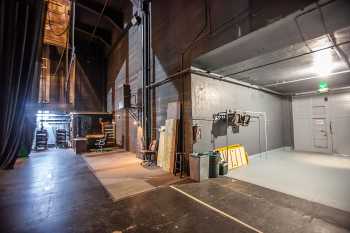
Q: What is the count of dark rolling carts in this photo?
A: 2